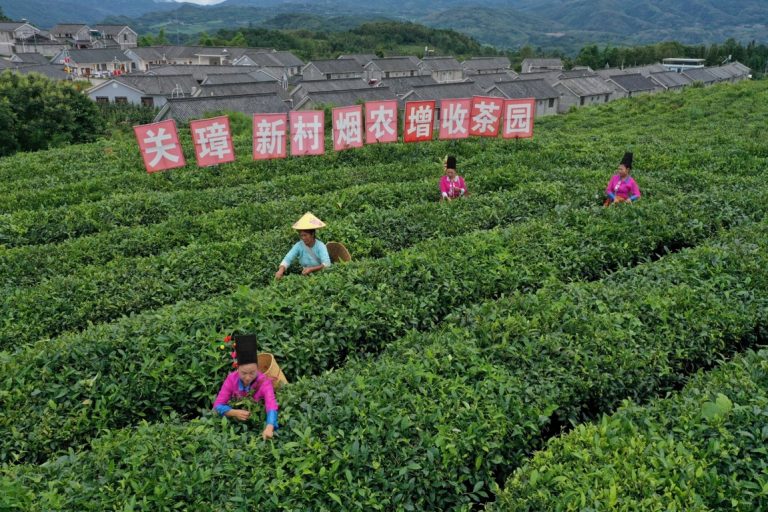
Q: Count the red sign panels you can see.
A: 10